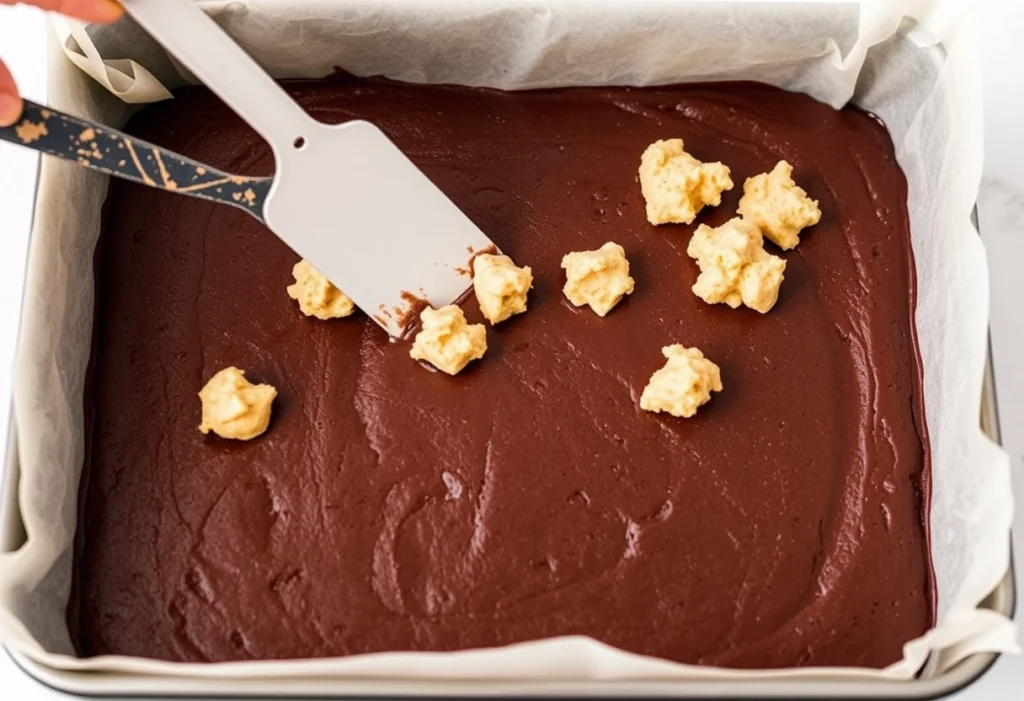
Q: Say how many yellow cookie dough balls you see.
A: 9